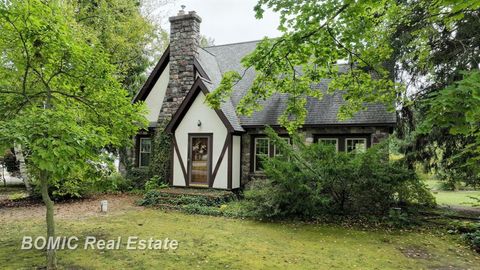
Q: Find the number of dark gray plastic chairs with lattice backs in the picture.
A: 0